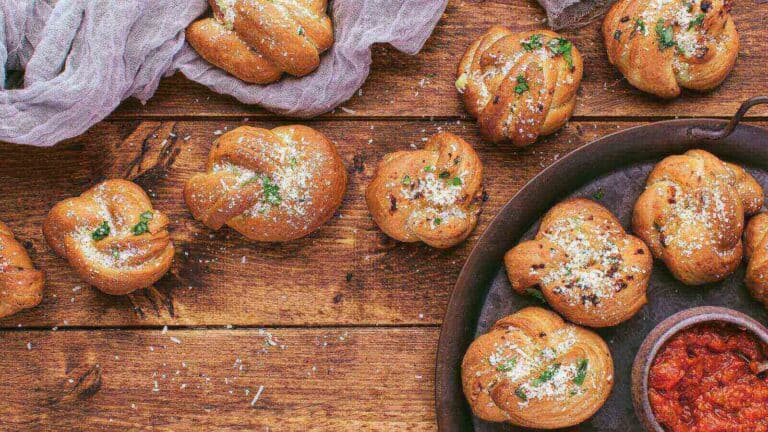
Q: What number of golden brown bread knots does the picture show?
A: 11